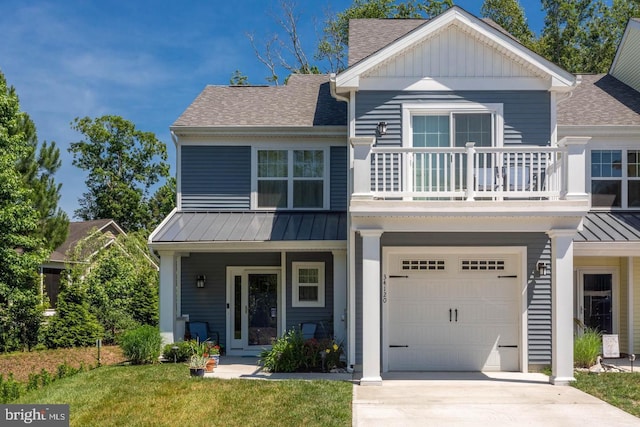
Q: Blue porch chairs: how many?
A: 2